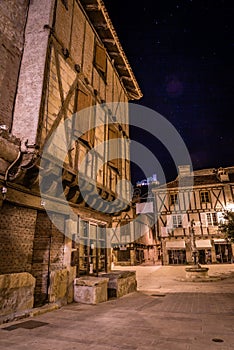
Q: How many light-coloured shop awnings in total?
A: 2